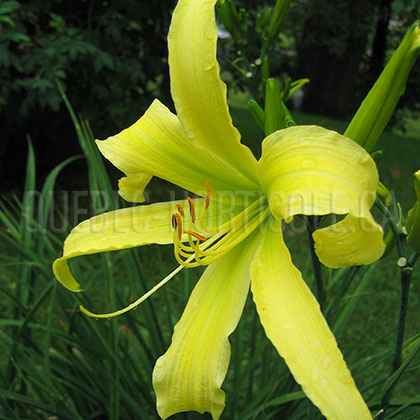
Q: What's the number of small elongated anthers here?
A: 6